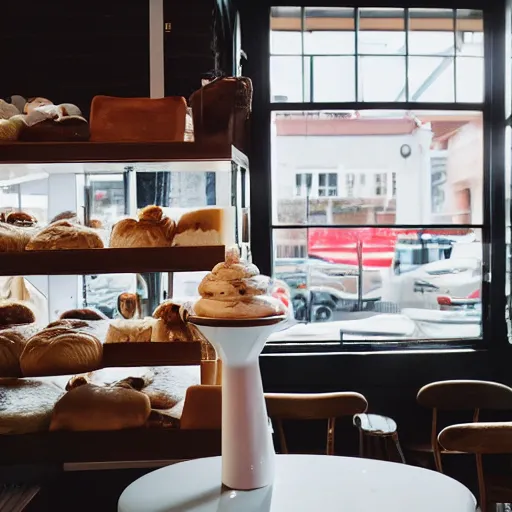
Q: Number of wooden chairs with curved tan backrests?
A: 3